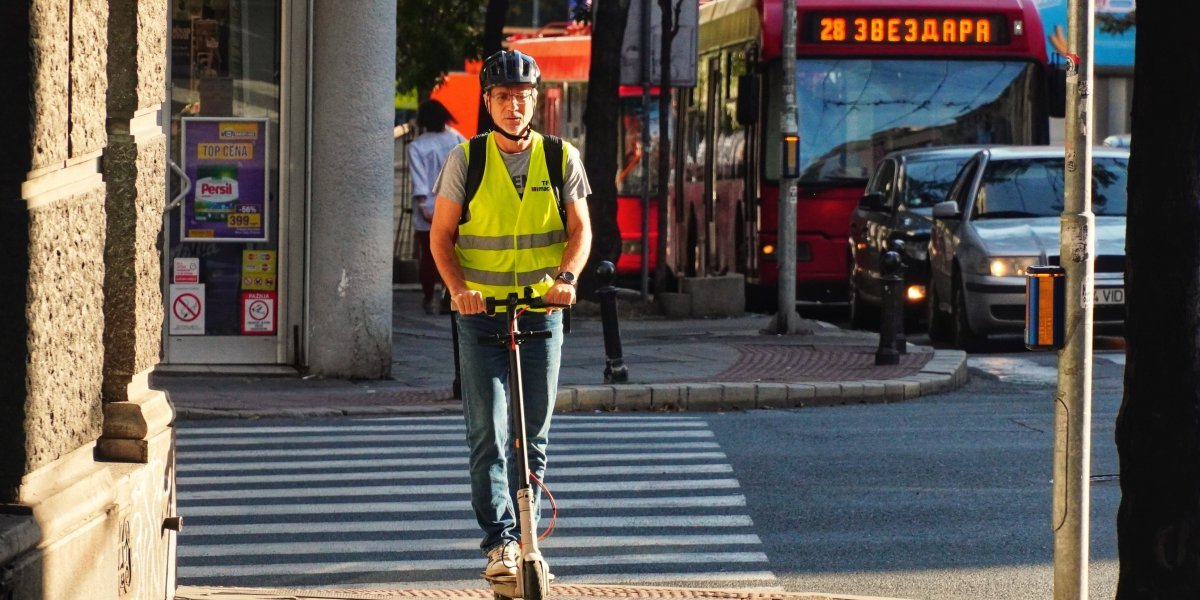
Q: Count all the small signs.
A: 4